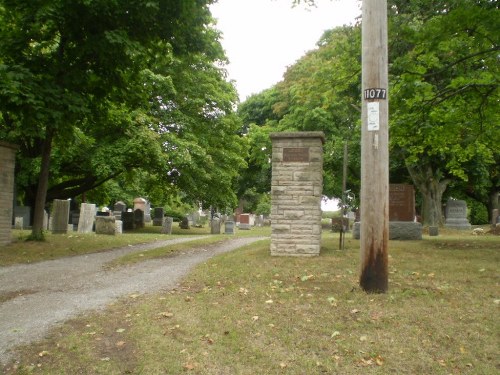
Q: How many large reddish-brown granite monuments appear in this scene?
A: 1